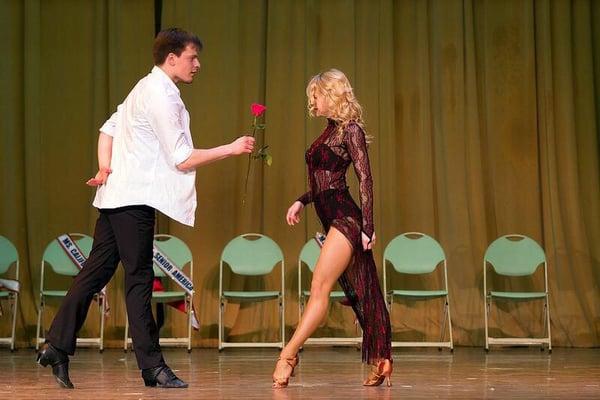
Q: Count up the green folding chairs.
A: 7